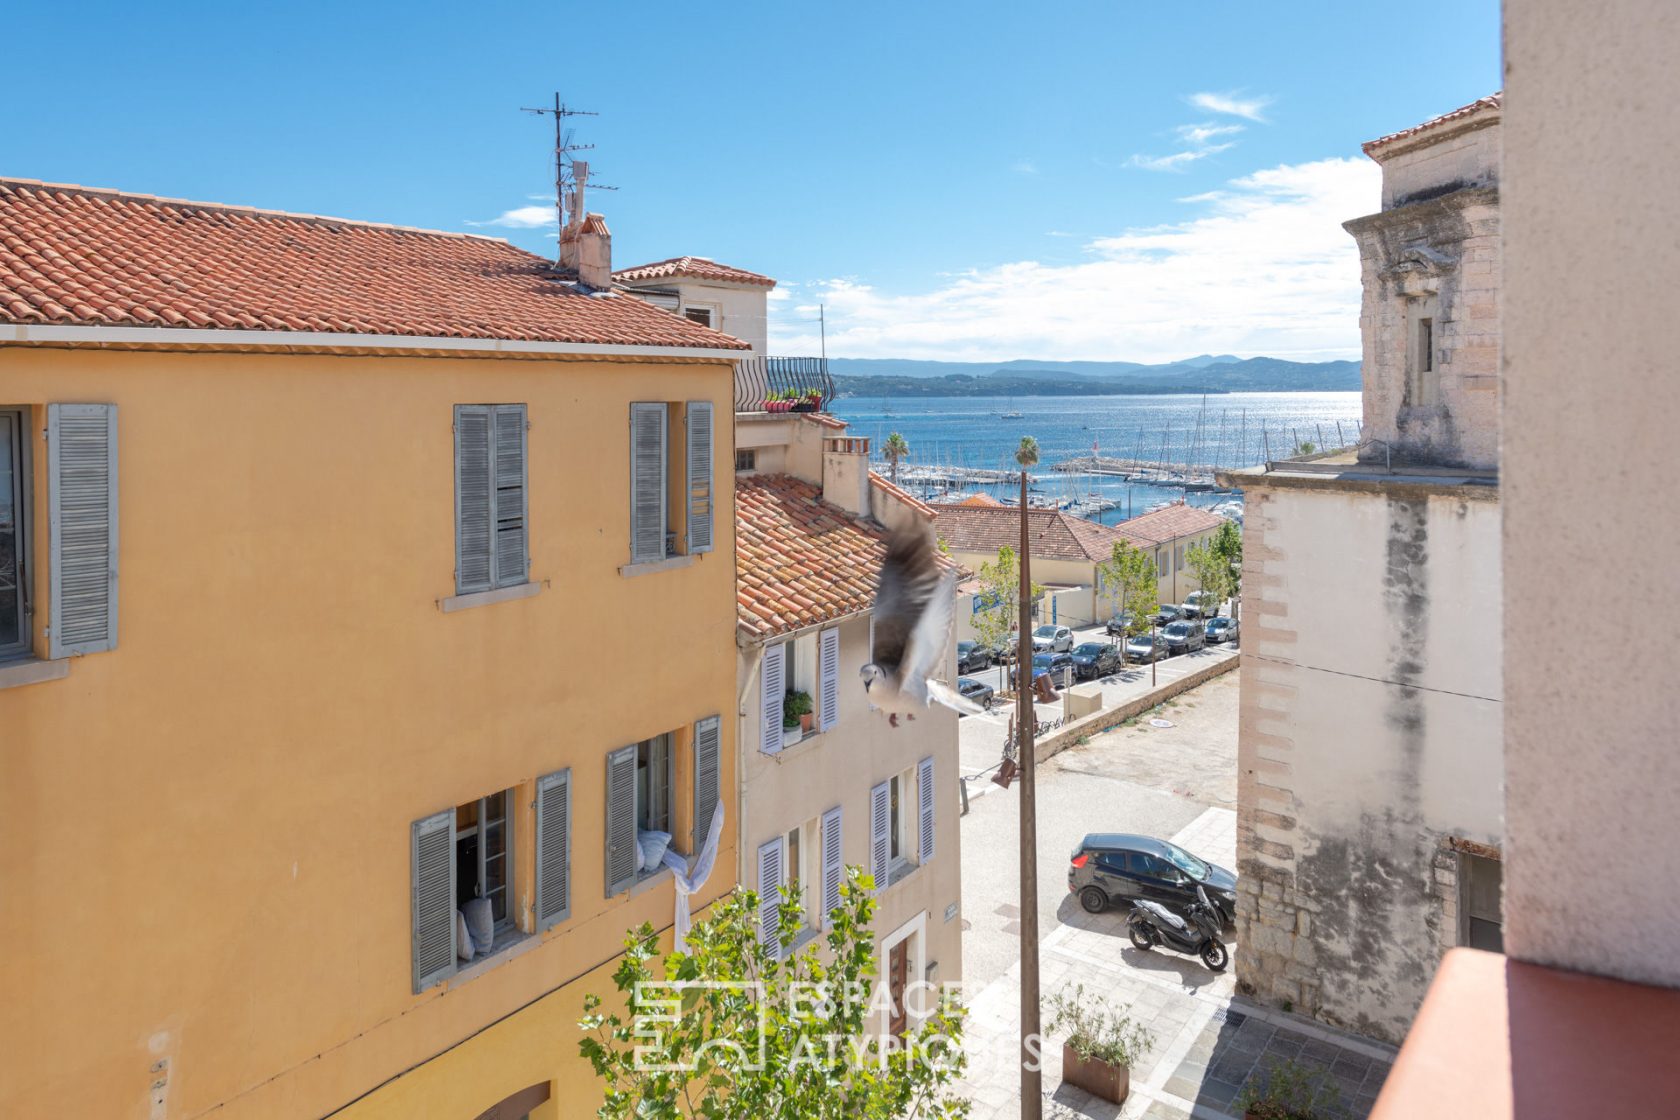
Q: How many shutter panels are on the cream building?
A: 6